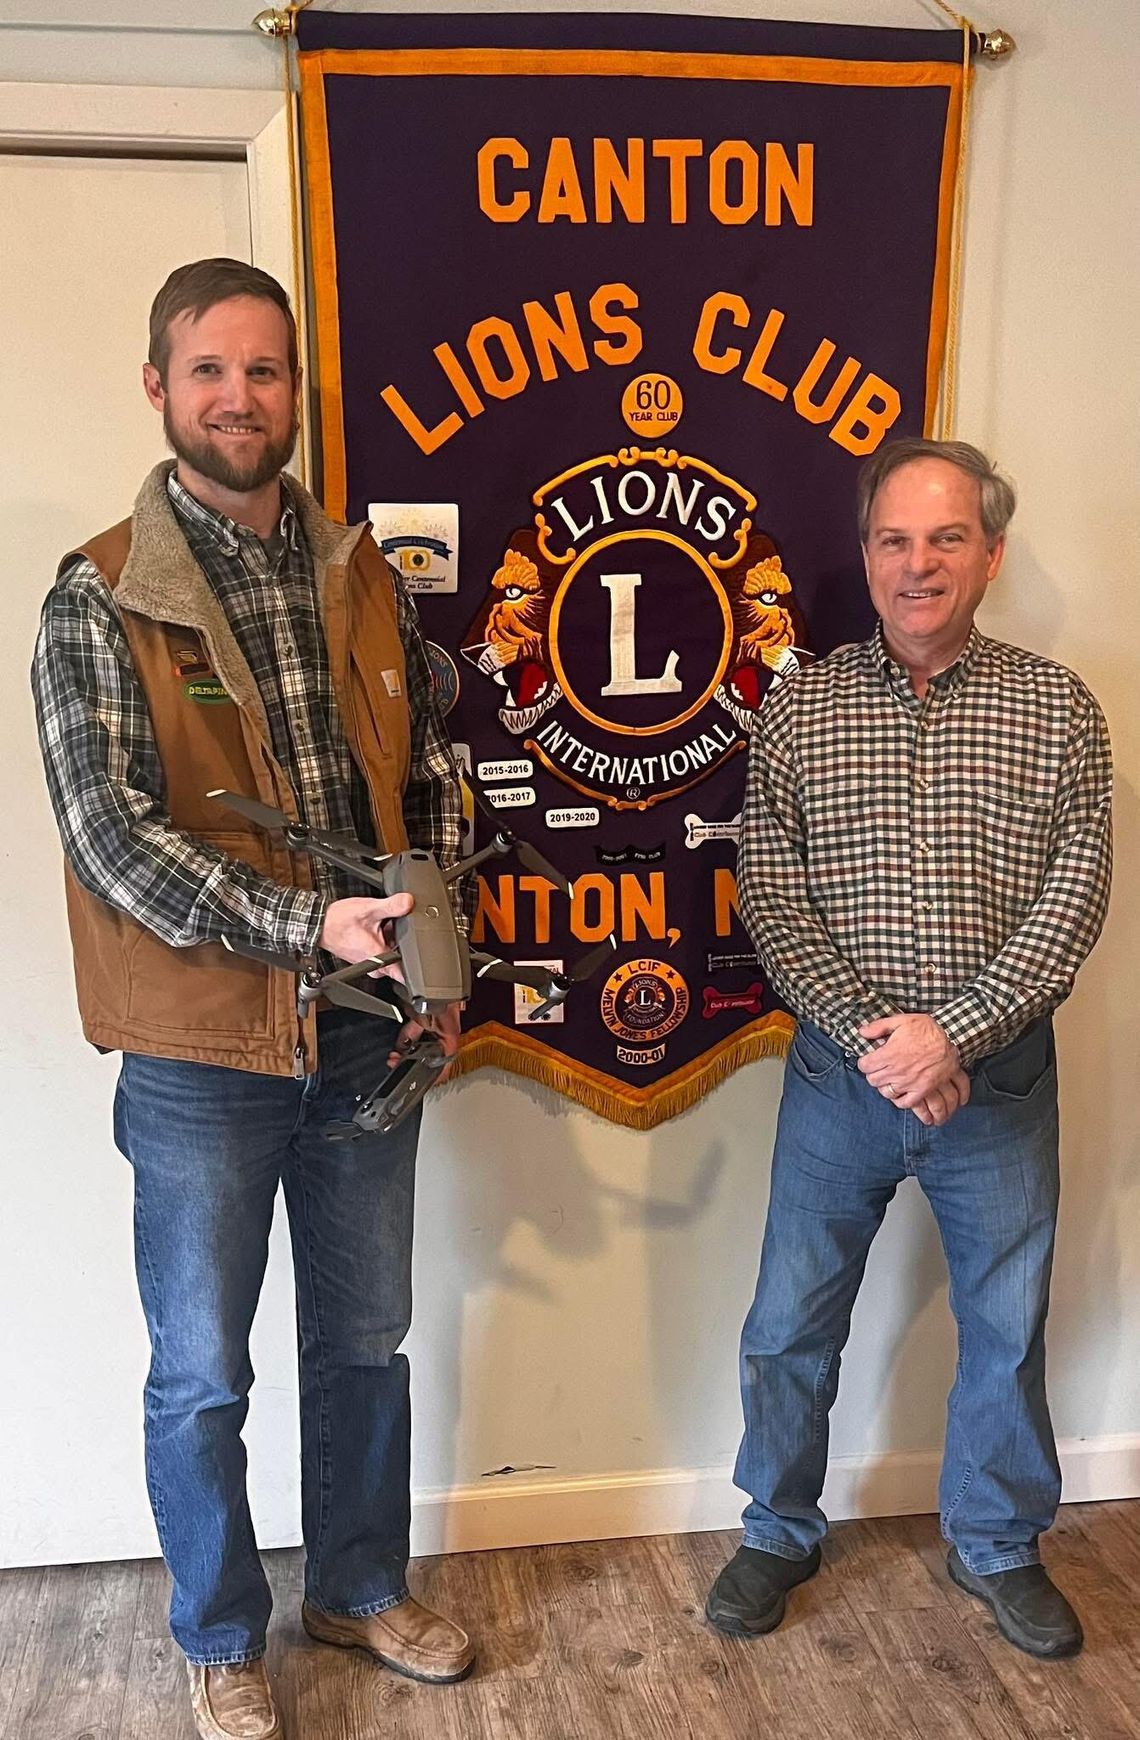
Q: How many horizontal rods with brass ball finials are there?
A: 1